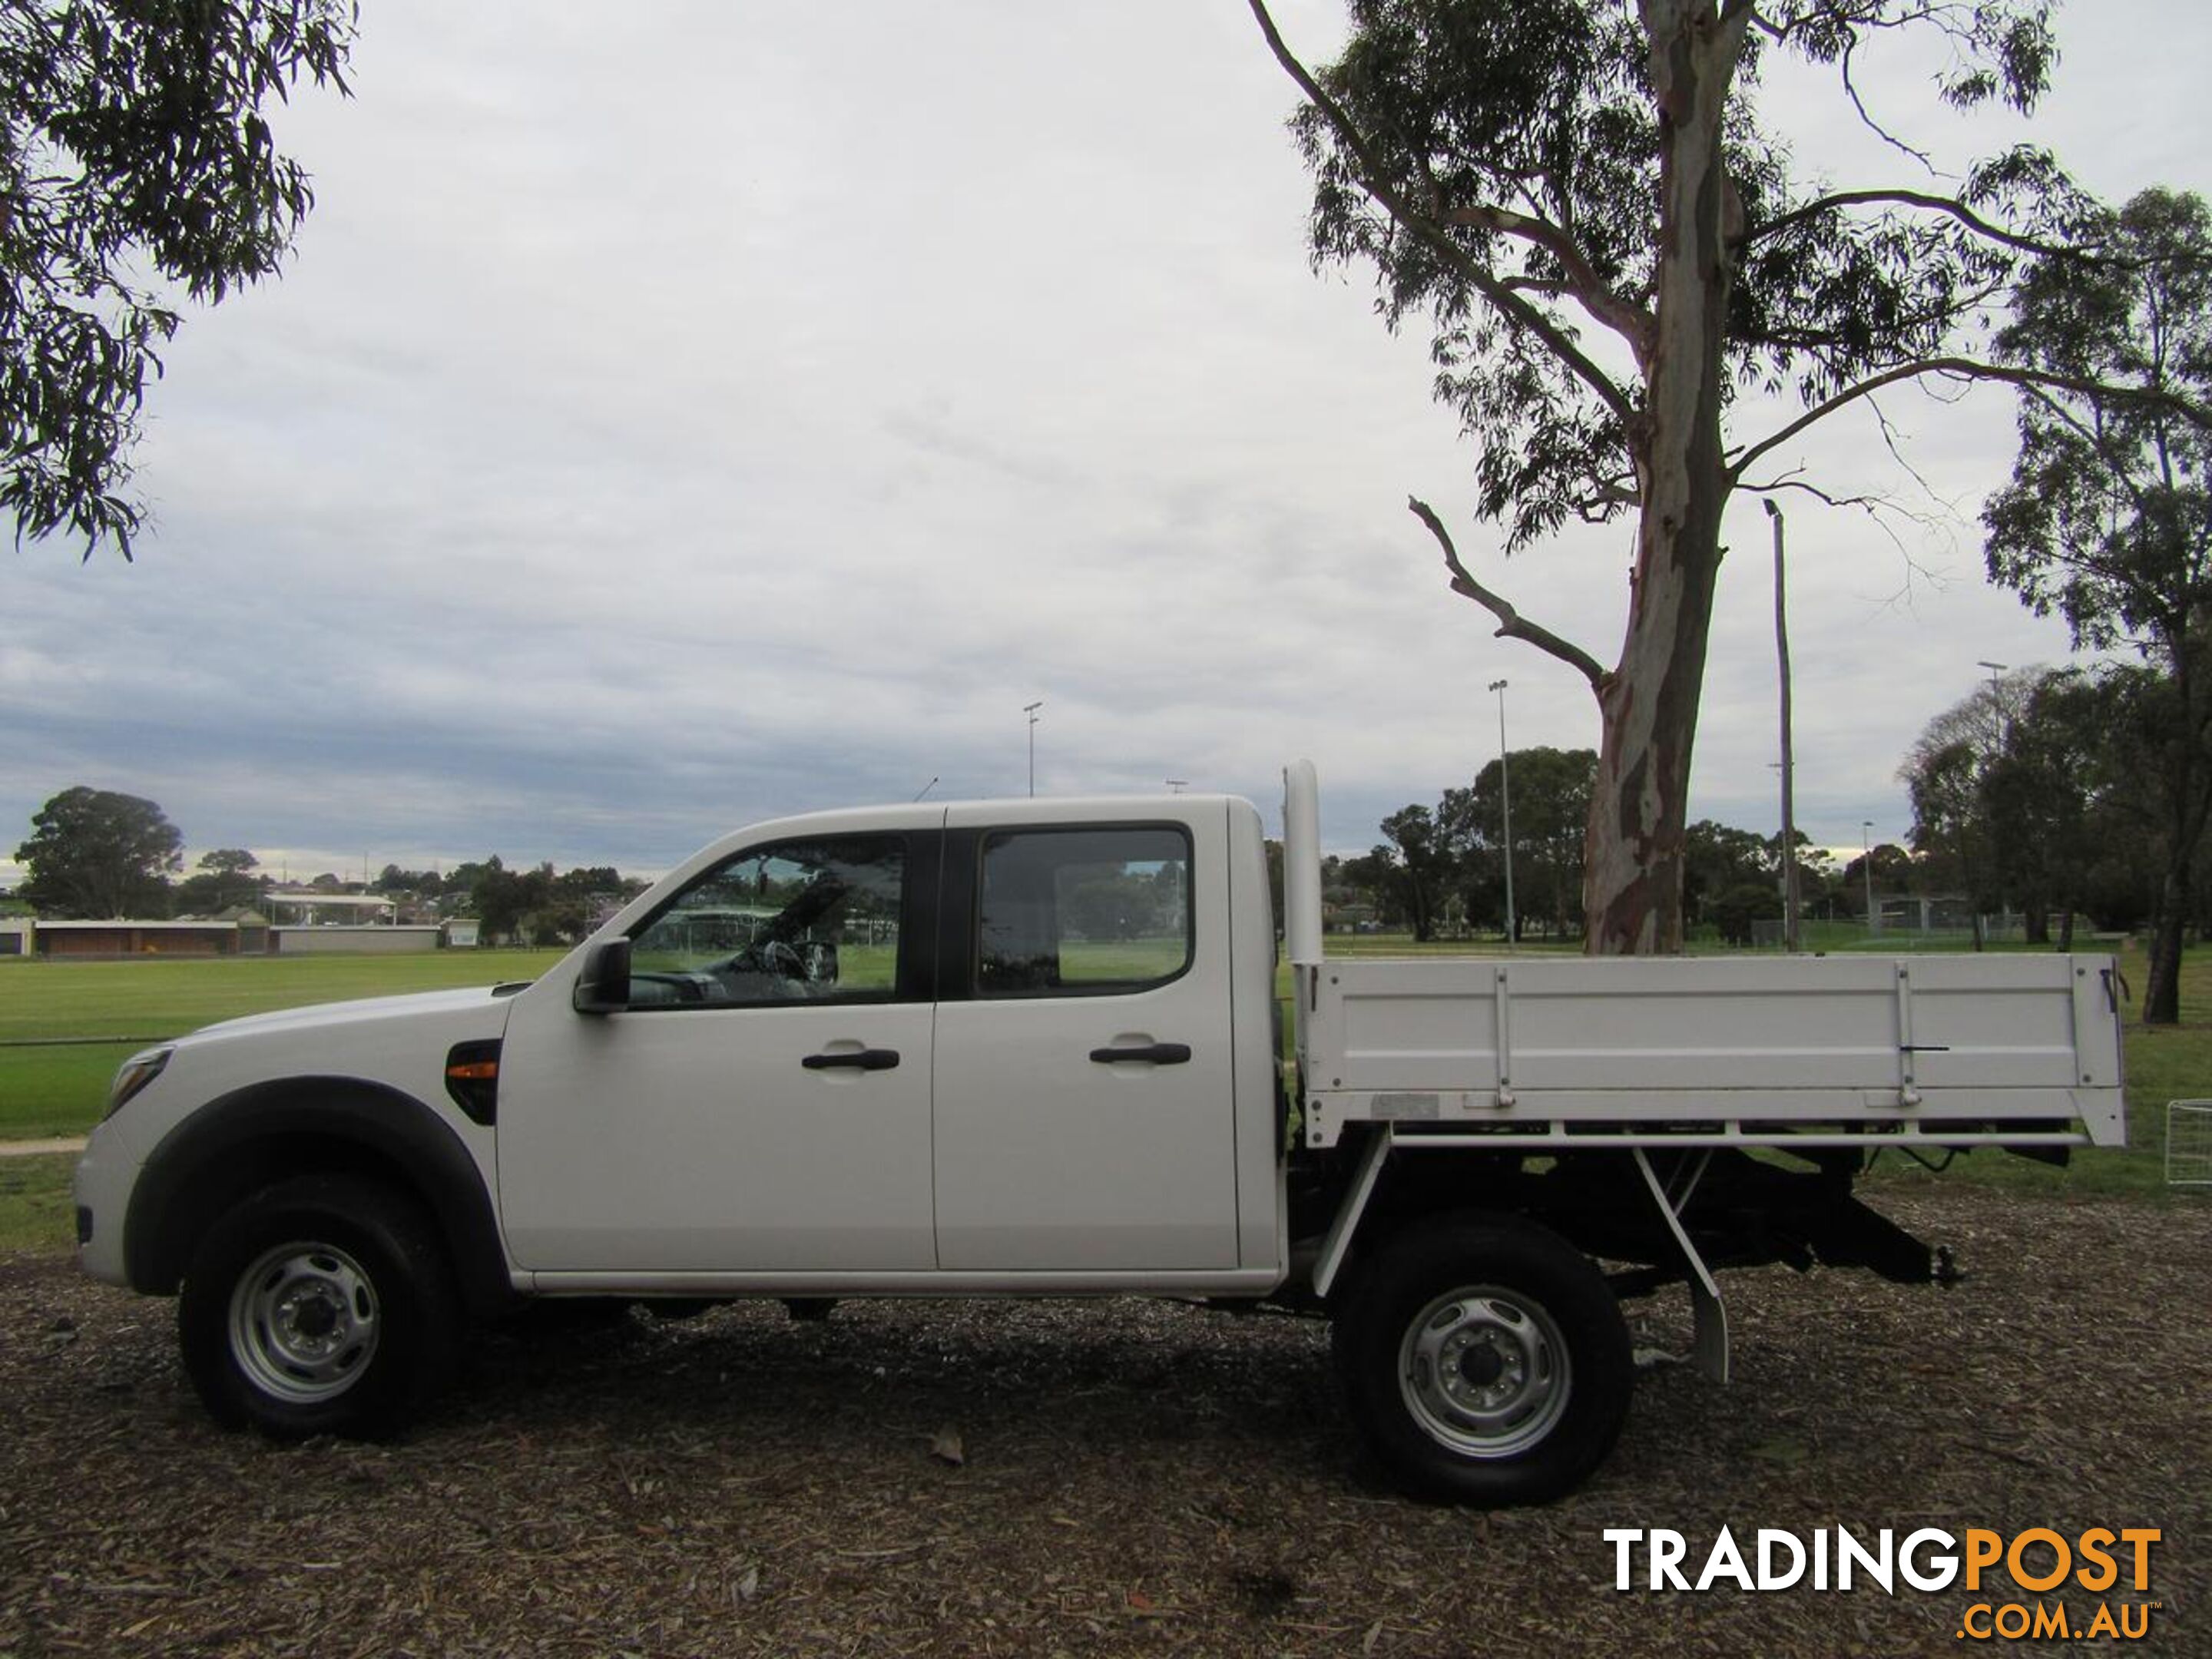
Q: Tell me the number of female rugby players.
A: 0